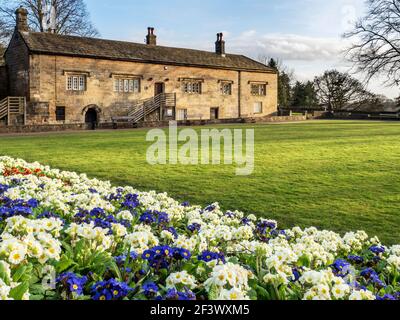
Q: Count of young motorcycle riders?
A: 0